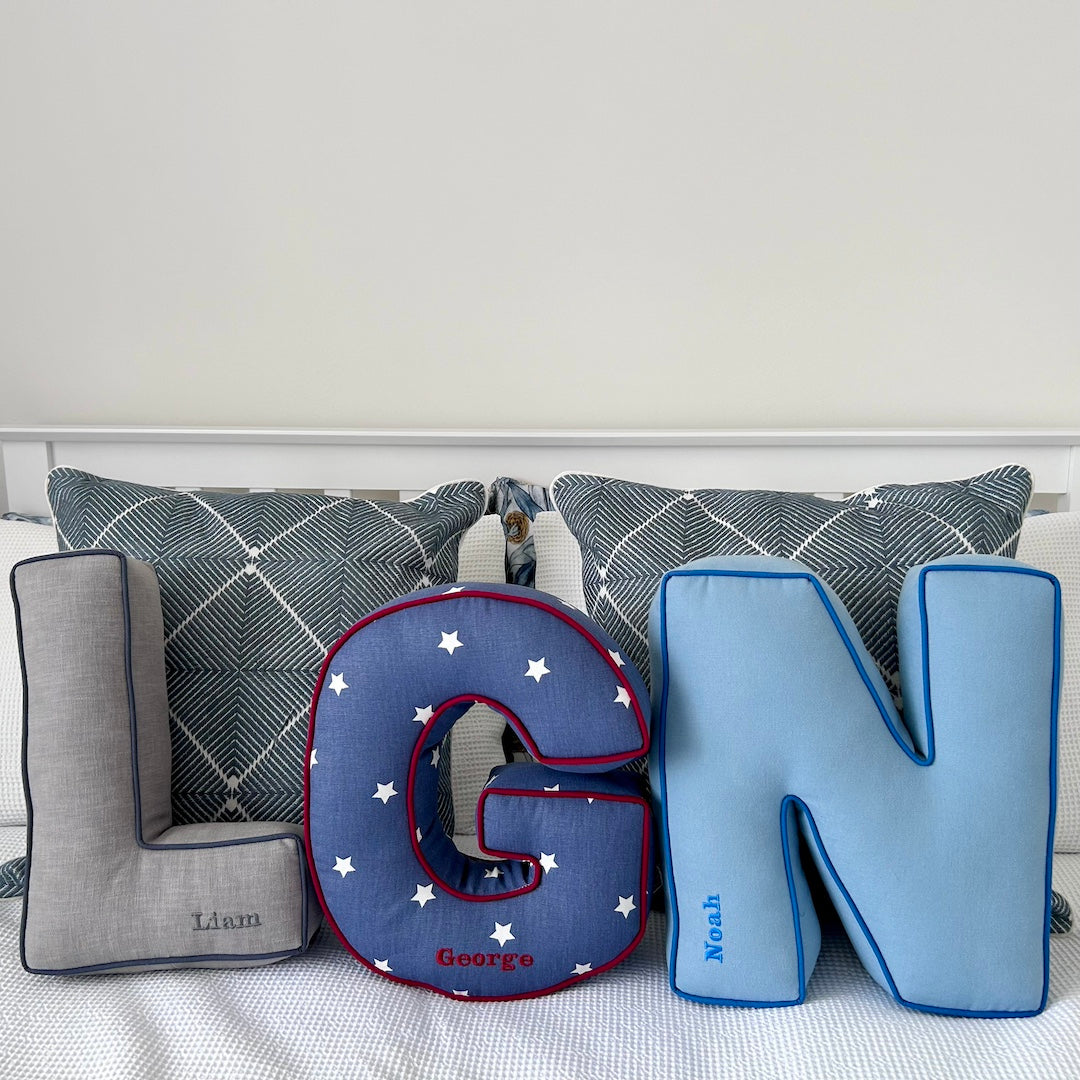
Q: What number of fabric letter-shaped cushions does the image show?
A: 3